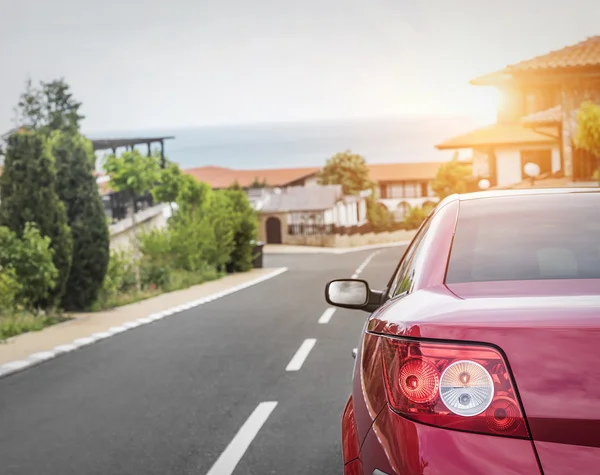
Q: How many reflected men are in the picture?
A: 0